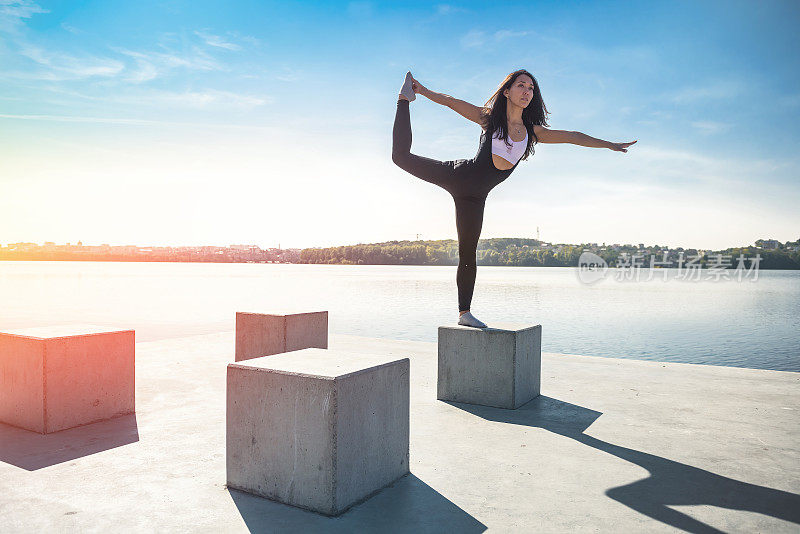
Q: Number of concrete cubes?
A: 4